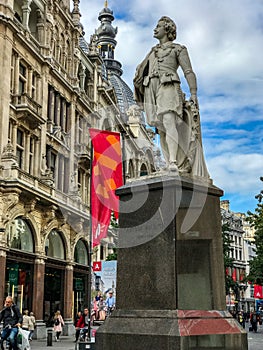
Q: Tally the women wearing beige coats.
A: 2